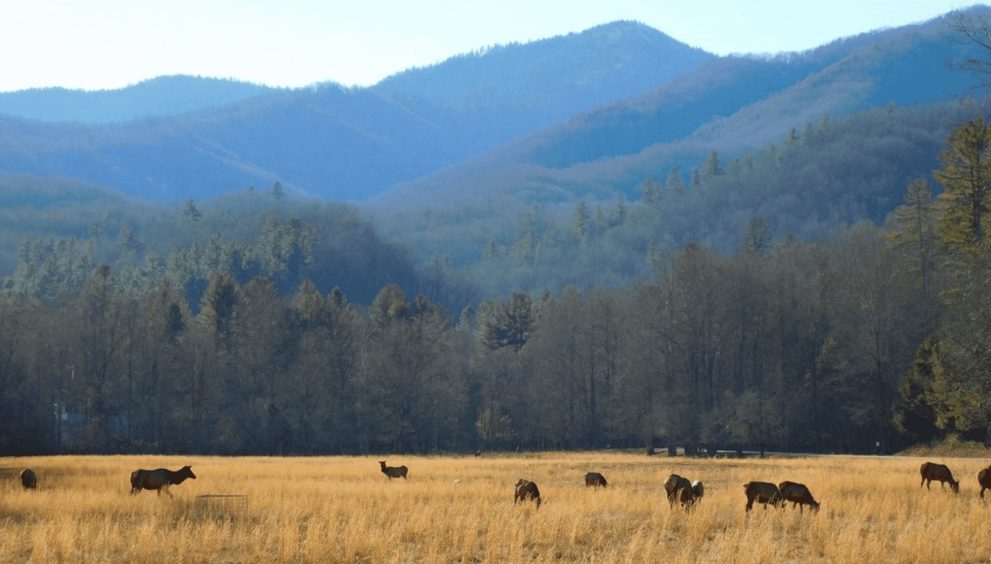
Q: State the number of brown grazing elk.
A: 11